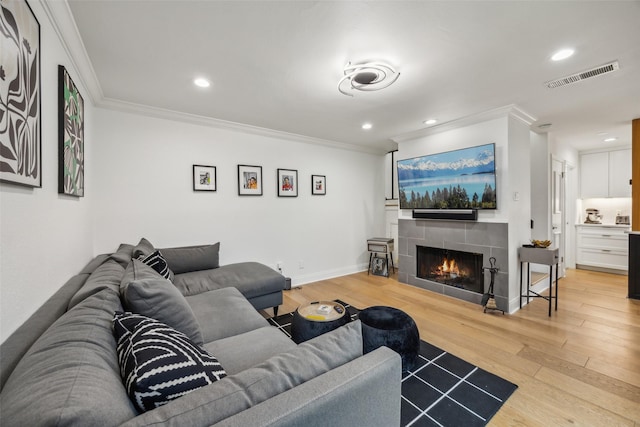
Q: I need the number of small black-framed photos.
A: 4